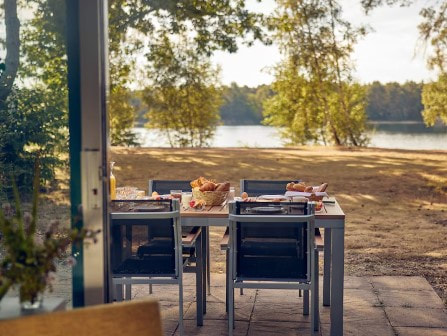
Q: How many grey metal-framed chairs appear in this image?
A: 4